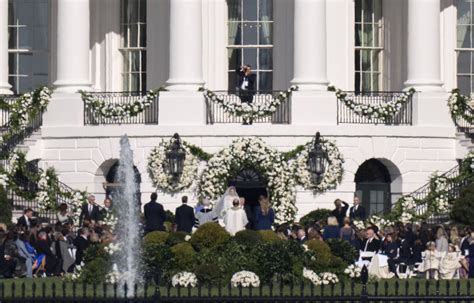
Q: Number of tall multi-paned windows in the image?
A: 5